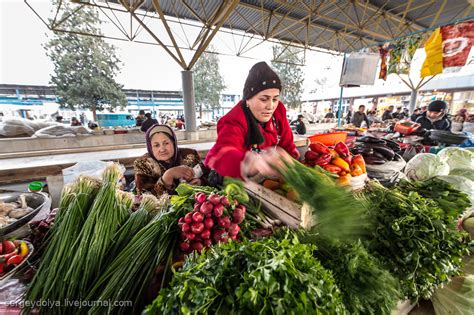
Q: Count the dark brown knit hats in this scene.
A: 1